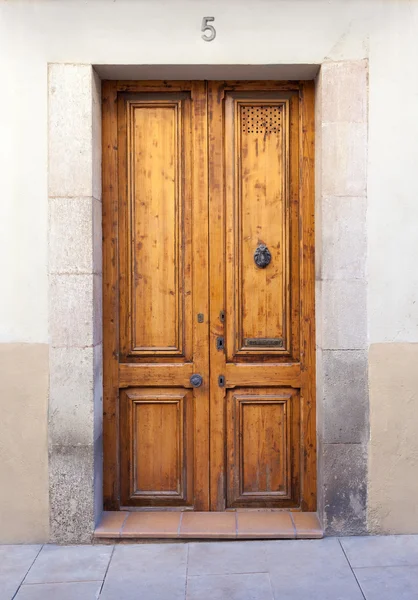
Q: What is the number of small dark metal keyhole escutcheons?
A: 3